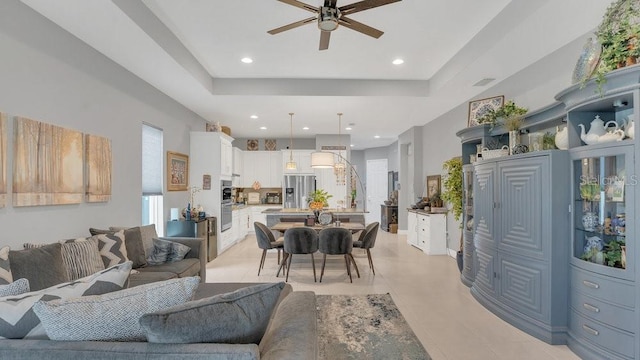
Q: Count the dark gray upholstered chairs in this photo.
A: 4